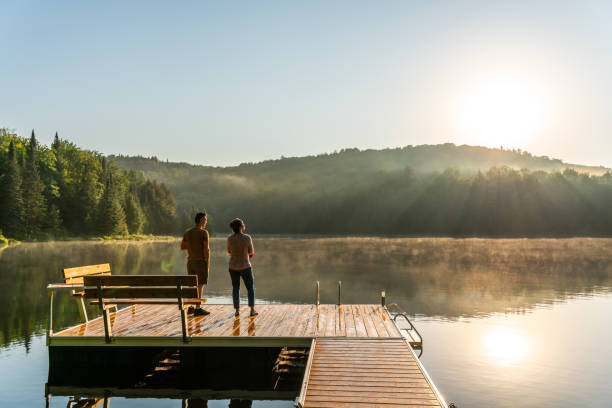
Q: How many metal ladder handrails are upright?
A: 2